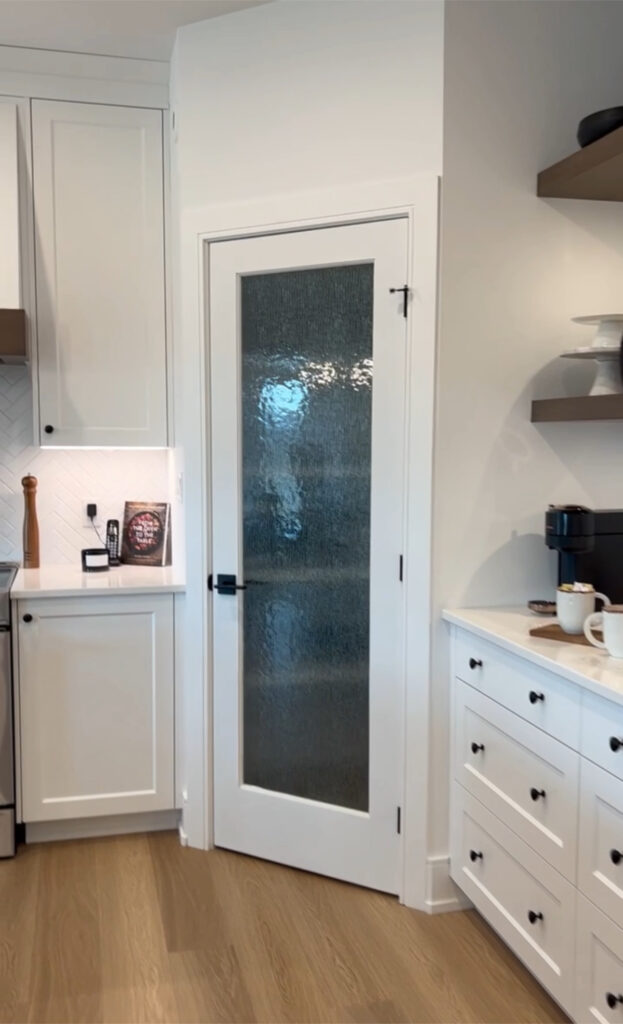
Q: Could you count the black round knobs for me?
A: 11